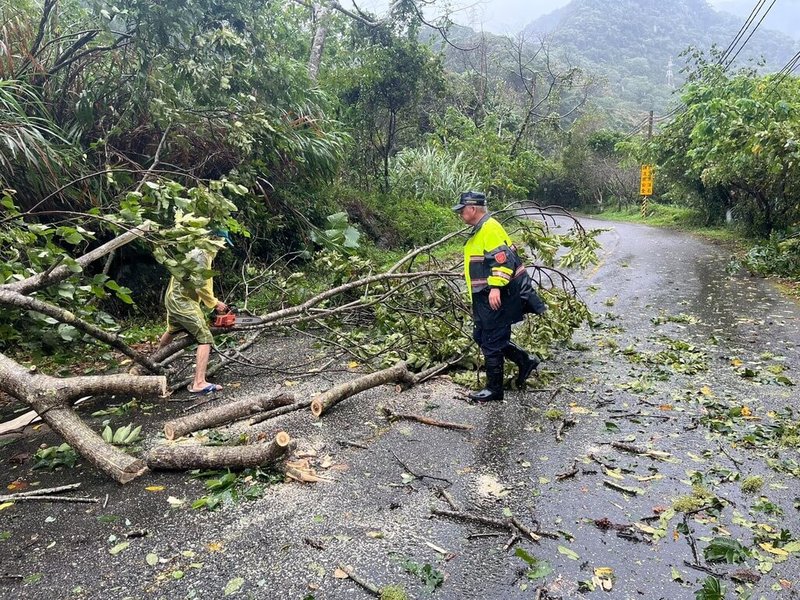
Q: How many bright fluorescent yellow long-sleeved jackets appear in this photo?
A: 1